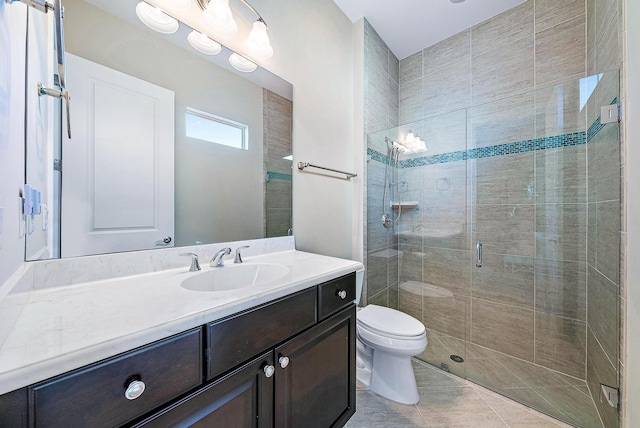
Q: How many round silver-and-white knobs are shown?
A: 4